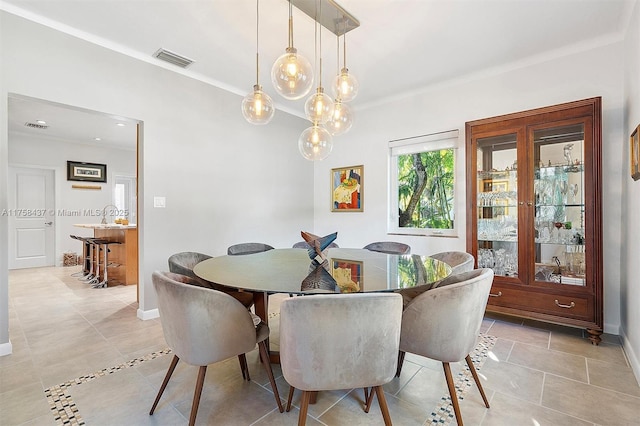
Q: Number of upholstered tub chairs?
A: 8